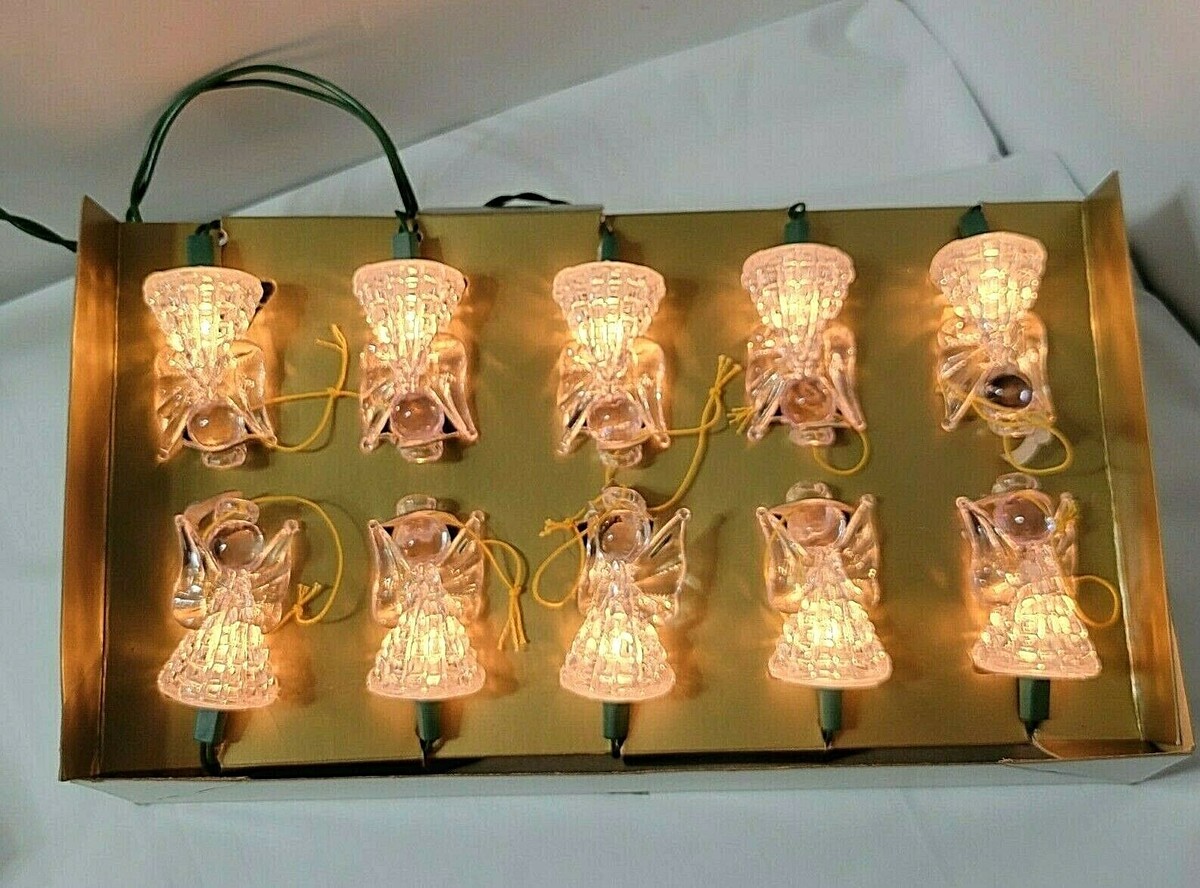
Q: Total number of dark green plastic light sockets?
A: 10